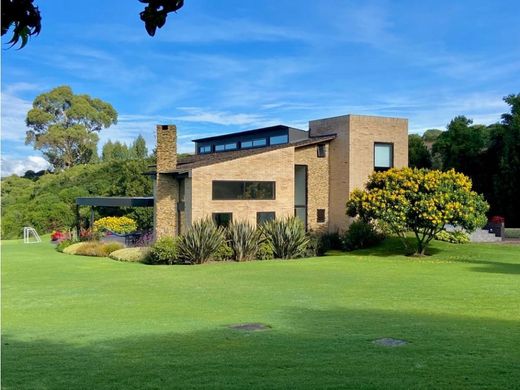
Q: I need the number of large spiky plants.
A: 3